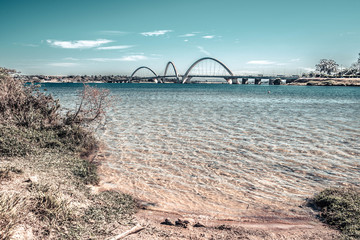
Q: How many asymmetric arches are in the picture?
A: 3